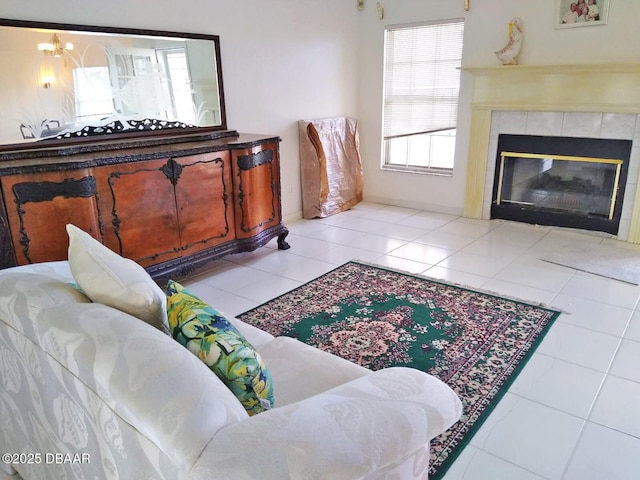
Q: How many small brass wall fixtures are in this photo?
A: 3